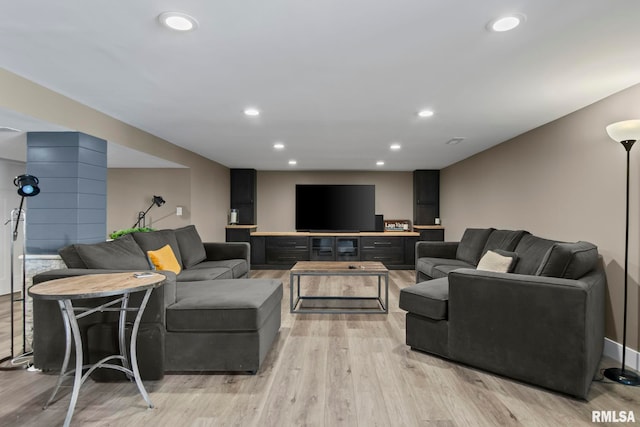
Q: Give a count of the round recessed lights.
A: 8